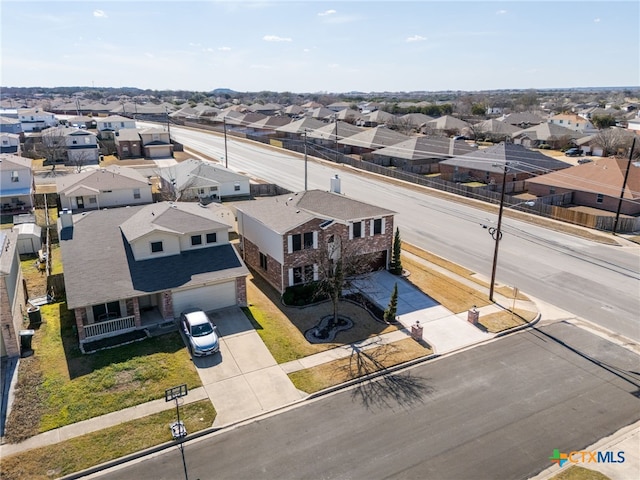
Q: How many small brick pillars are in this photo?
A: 2